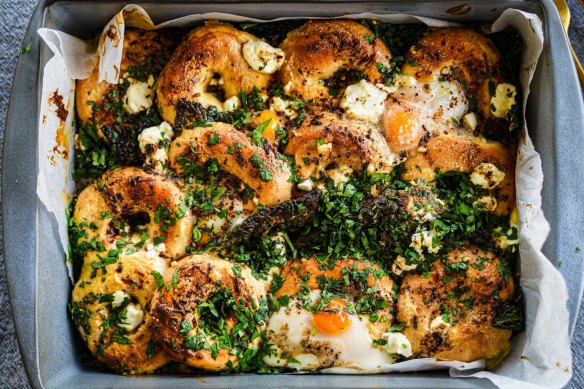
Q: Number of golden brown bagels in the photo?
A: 12